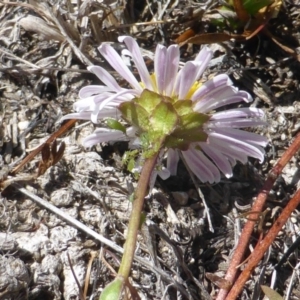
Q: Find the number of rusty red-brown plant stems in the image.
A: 2